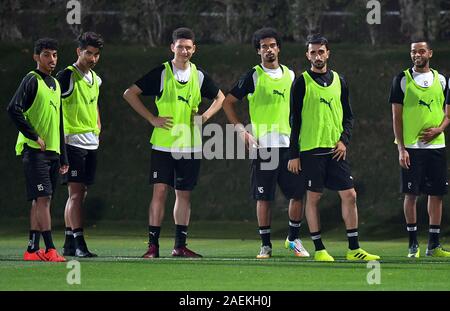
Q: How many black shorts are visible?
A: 6